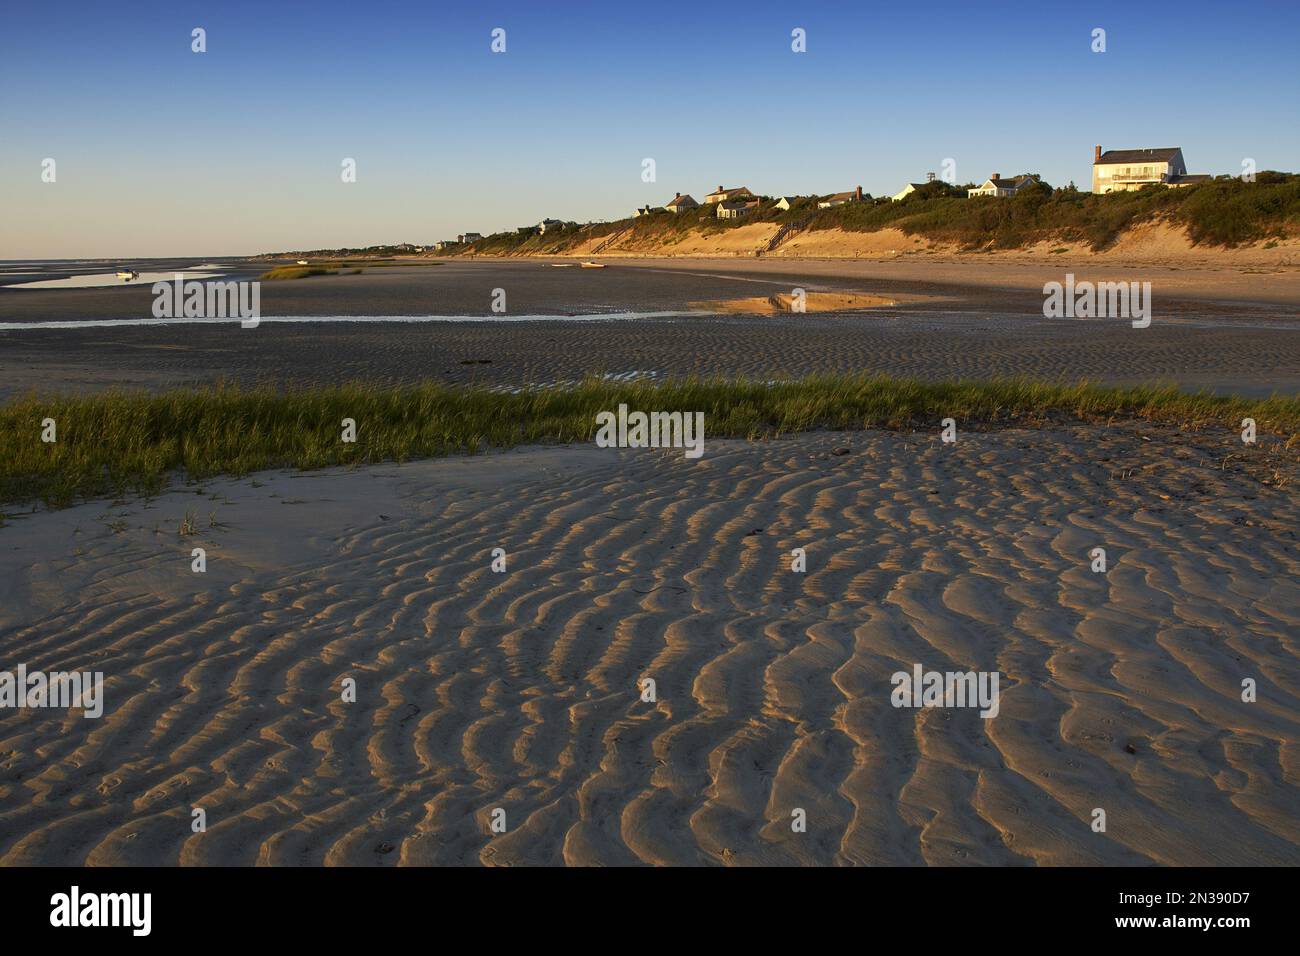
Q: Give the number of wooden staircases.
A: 2